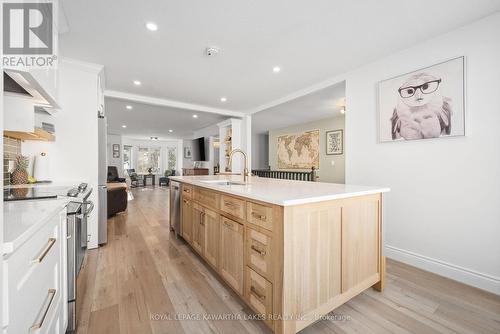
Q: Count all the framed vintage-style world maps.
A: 1